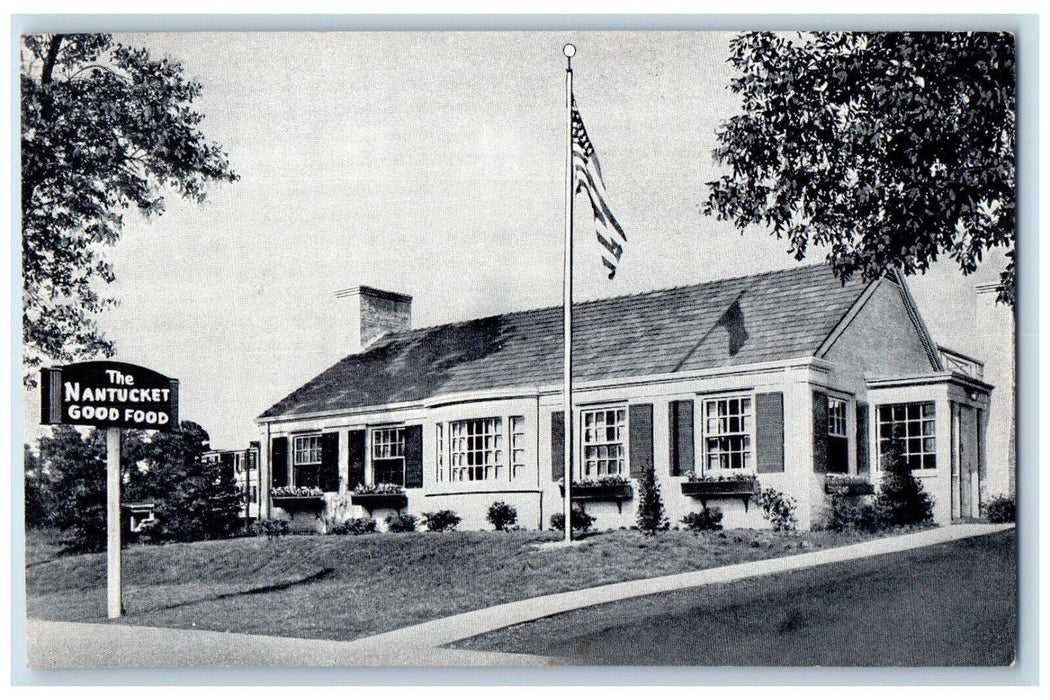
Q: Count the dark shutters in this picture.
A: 10